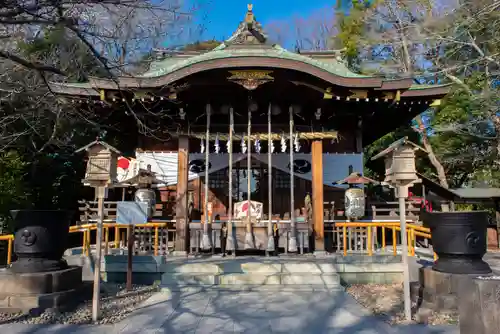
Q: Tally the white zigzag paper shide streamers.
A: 8